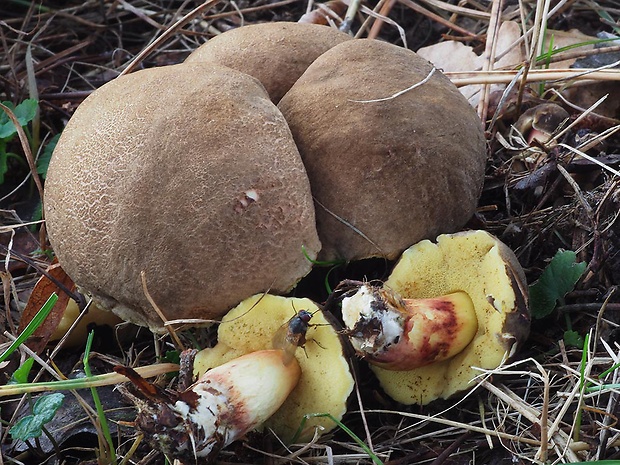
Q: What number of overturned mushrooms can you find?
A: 2